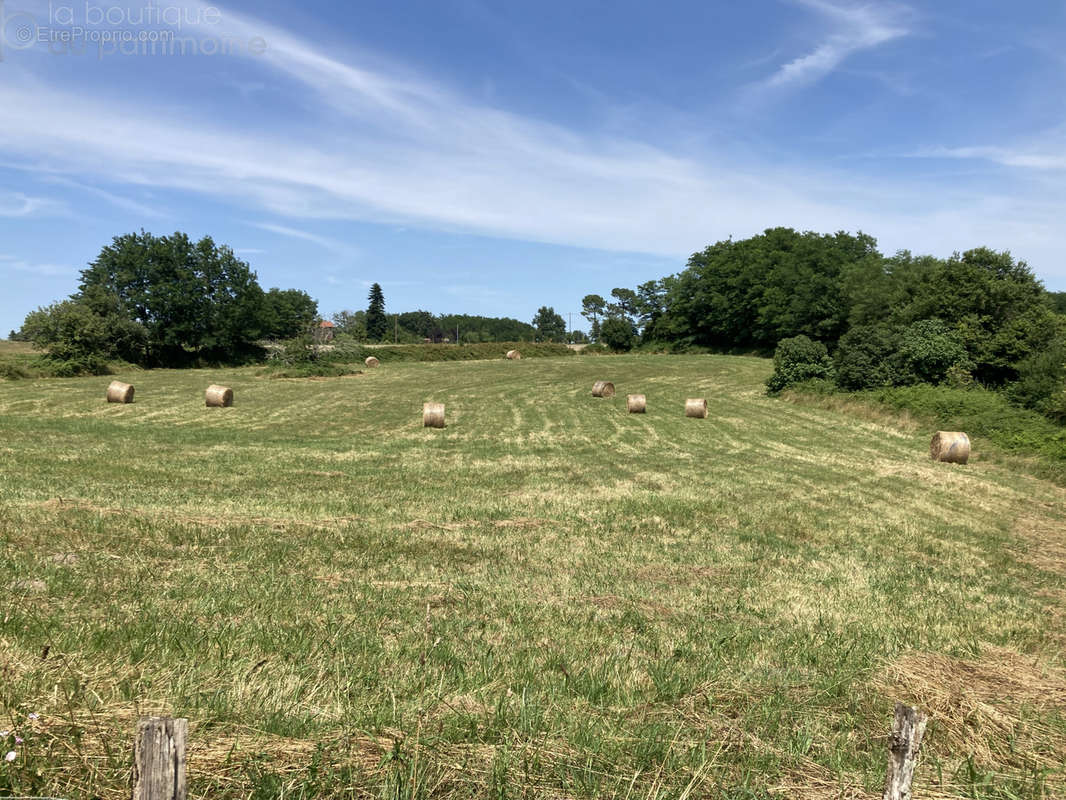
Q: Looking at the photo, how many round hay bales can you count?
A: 9